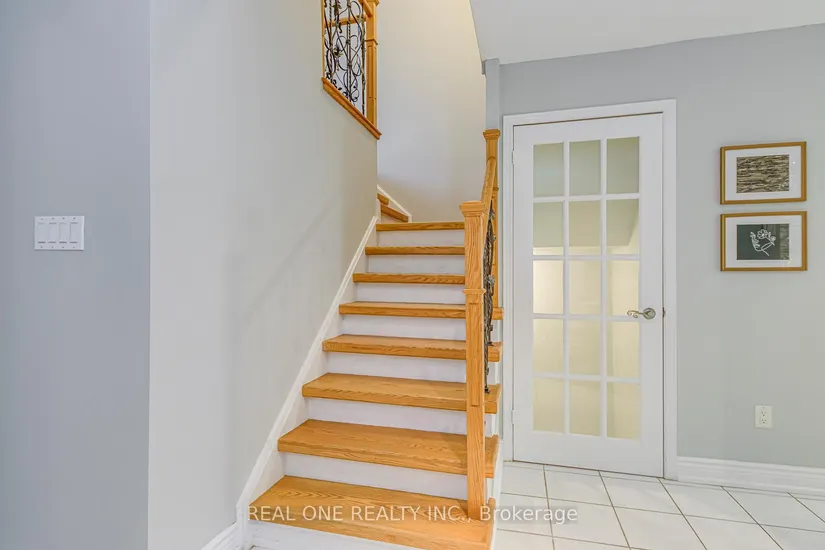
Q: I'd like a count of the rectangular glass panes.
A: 15